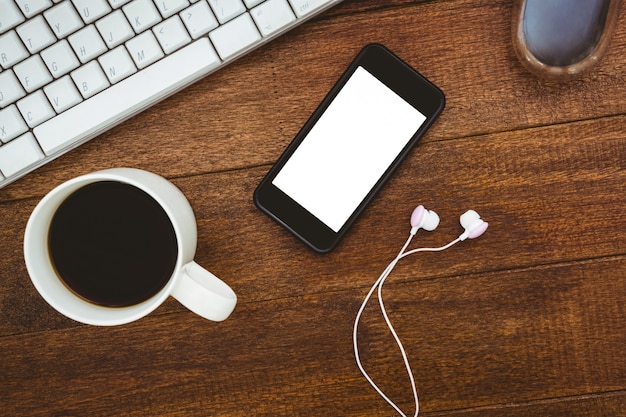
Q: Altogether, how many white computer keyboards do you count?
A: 1